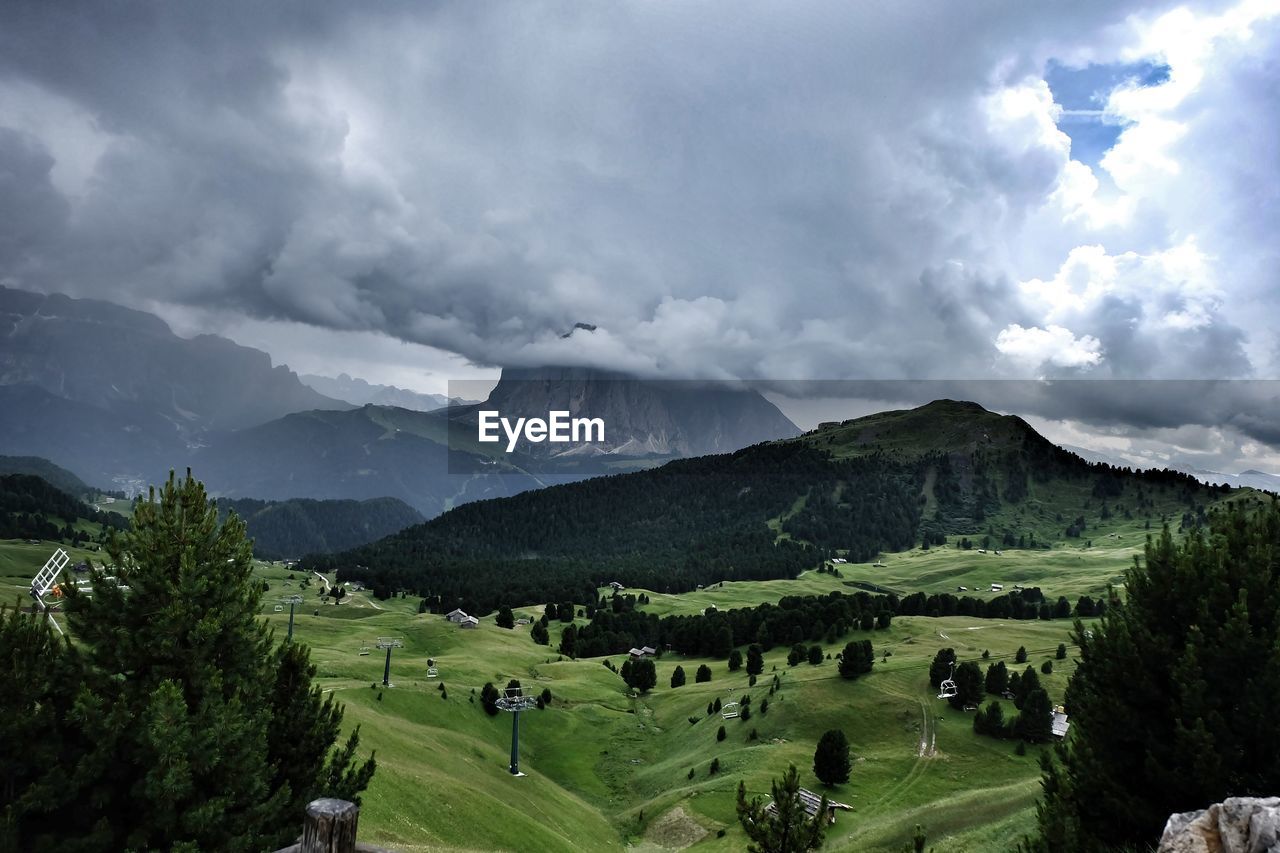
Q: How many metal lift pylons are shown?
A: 3